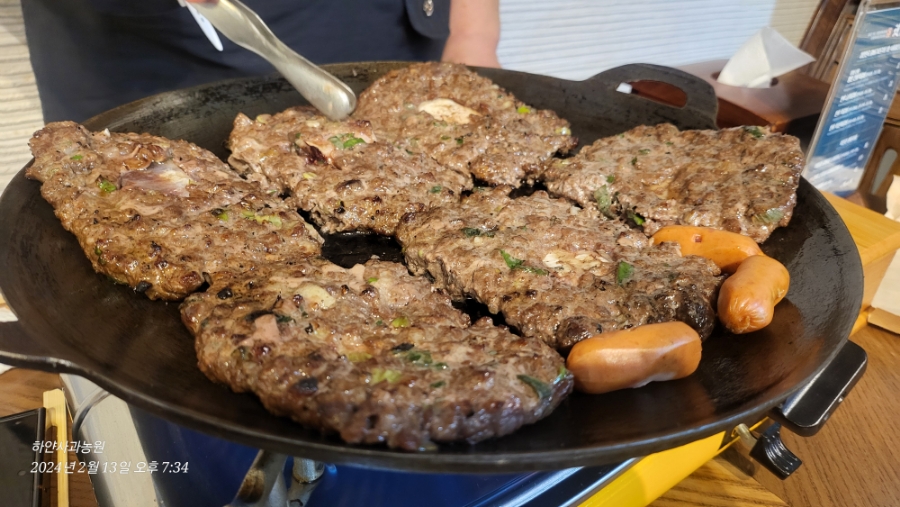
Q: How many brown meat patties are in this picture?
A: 6